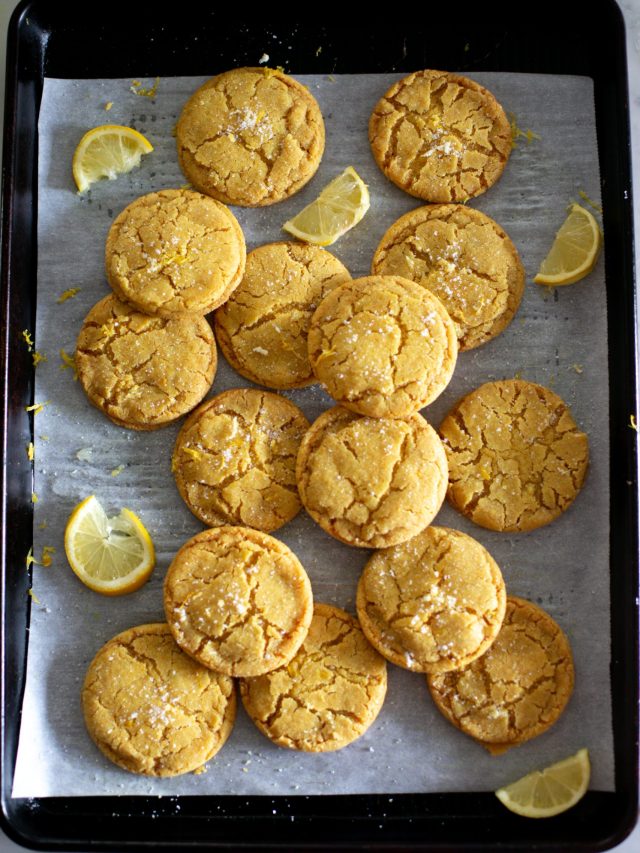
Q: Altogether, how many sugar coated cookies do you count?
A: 15